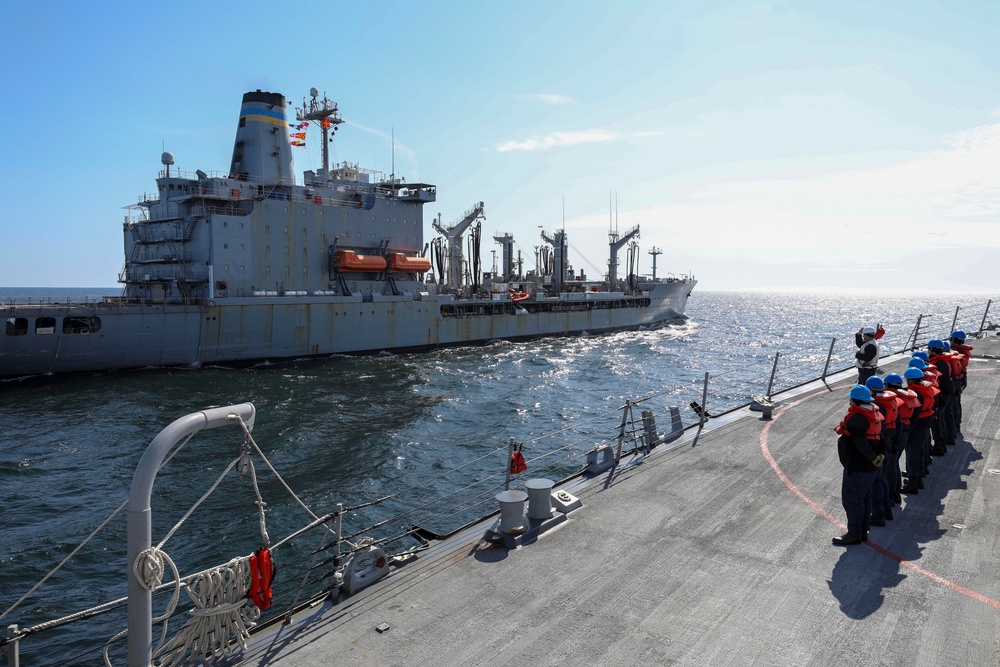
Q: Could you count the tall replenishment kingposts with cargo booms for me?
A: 4